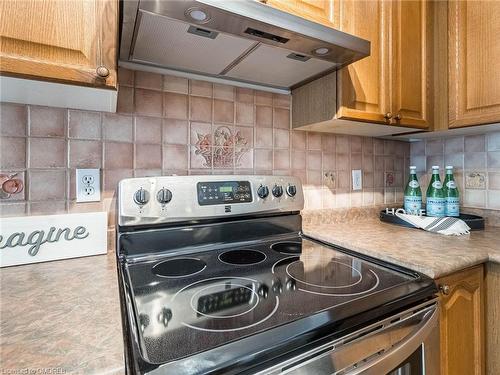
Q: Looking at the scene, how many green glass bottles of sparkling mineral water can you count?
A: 3